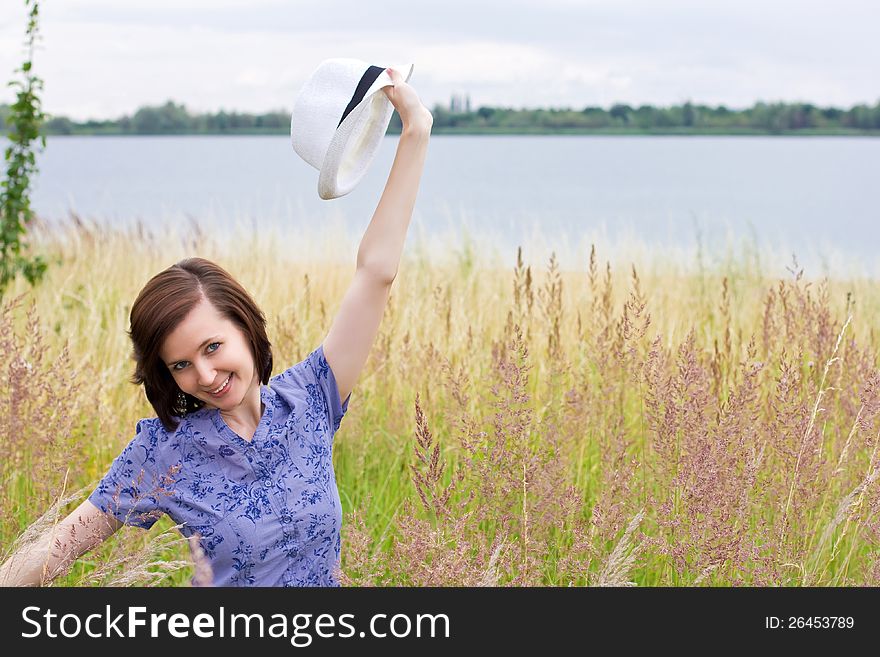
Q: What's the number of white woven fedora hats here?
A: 1